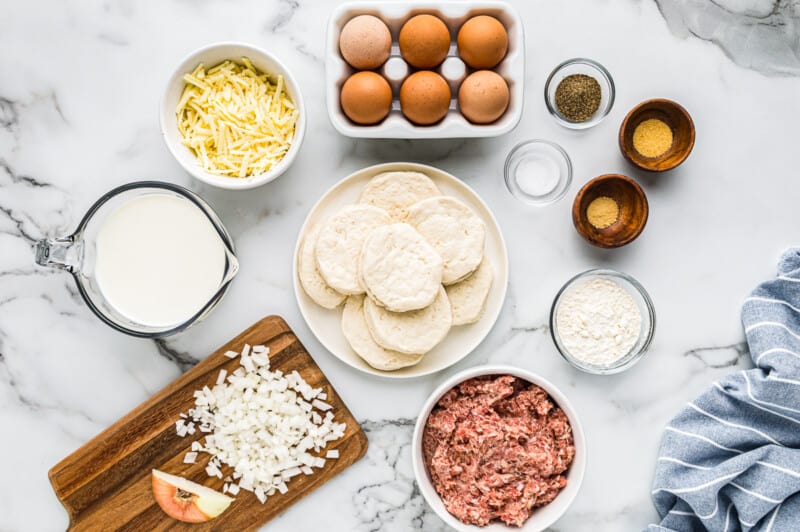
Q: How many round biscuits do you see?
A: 8